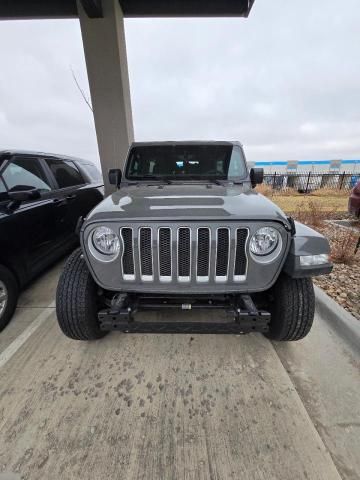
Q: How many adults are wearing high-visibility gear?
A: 0